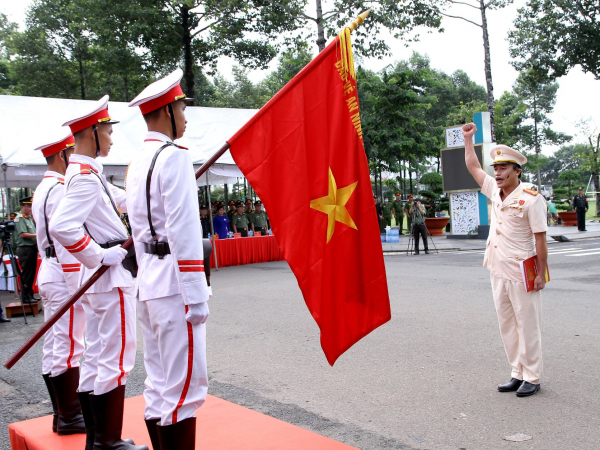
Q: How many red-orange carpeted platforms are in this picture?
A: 1